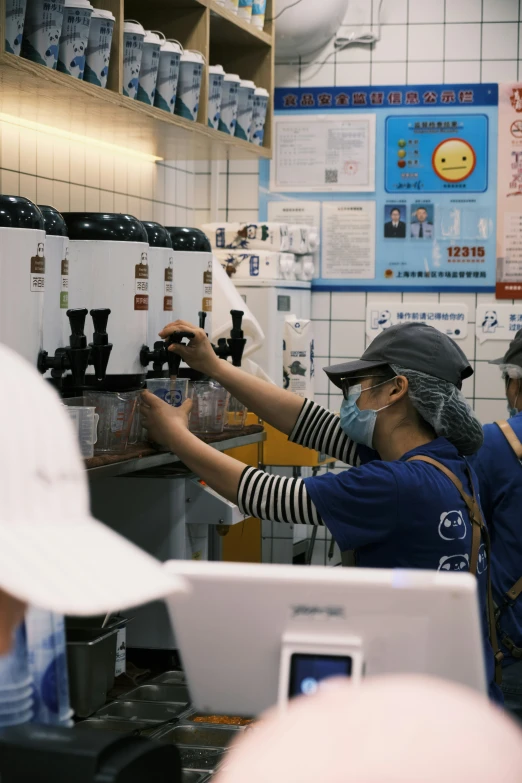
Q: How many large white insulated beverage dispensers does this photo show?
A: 5